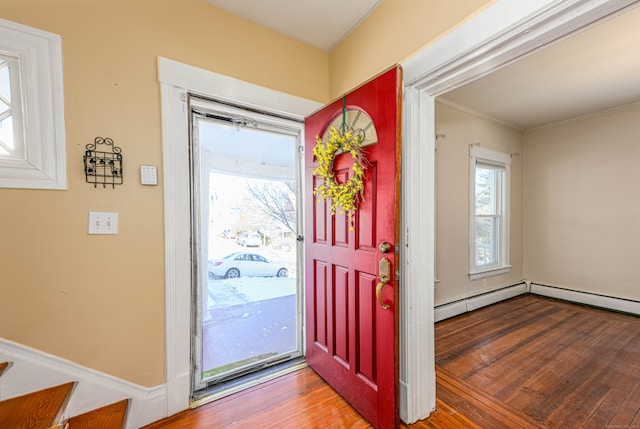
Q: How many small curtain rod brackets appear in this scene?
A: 3